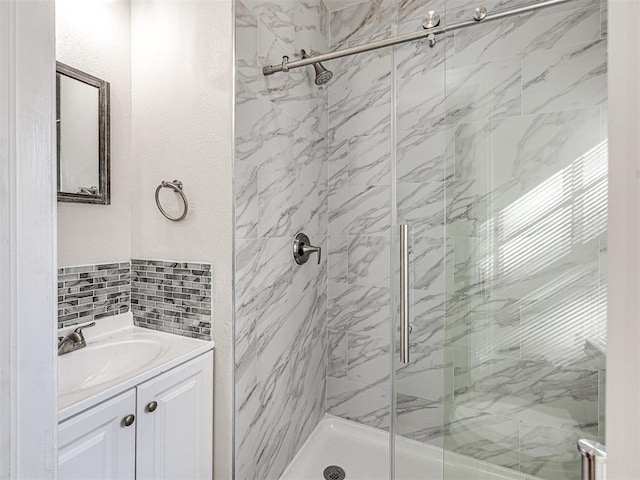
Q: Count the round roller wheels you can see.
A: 2